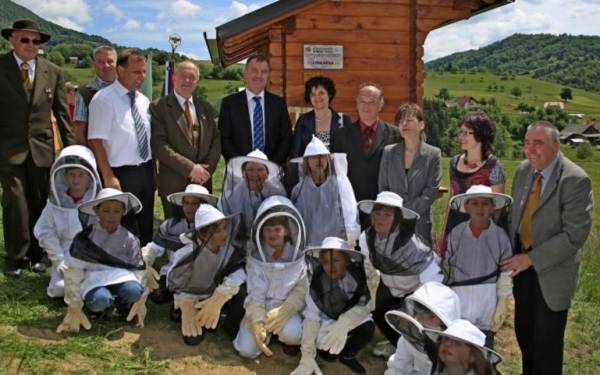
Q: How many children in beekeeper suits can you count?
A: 12